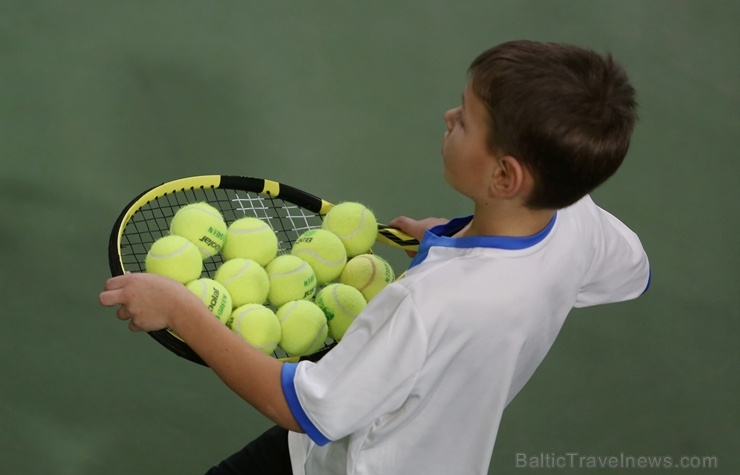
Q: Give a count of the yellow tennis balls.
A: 12